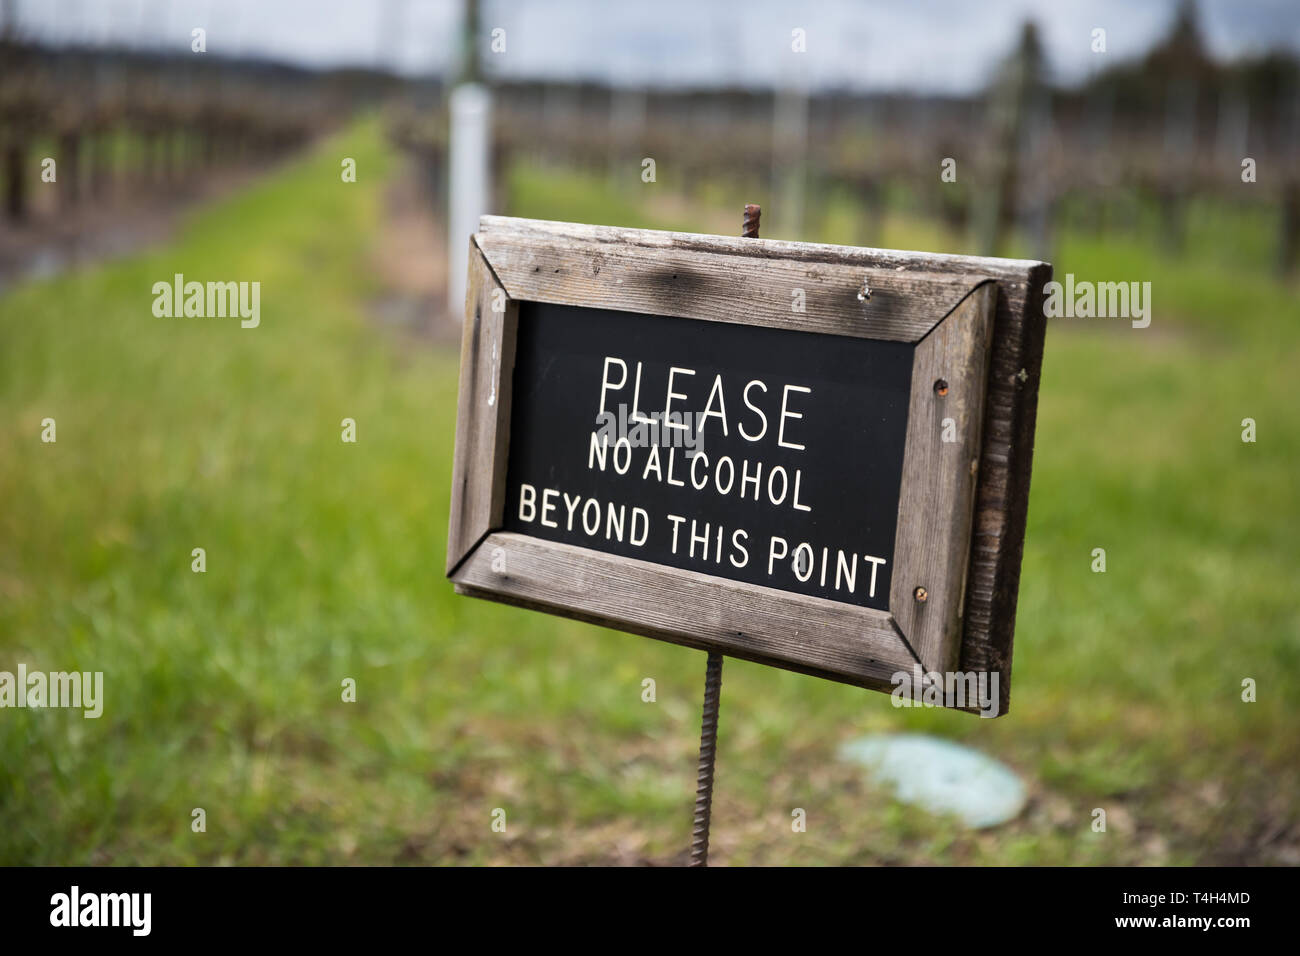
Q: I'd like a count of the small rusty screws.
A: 2